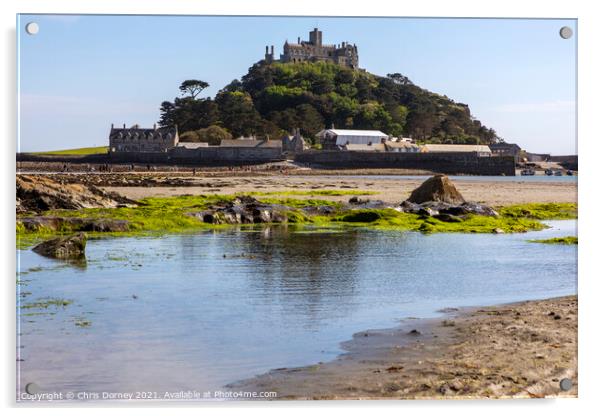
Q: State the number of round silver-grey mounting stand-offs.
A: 4